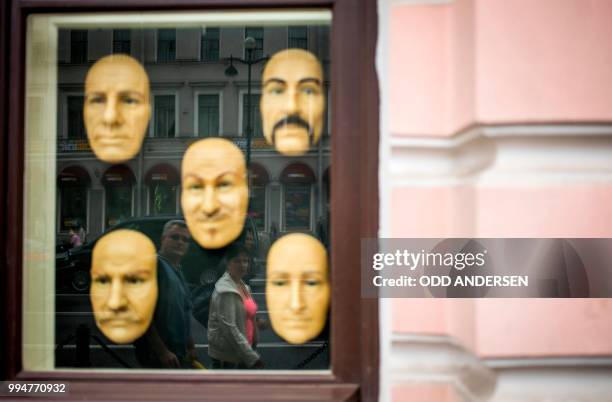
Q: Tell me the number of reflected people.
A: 2